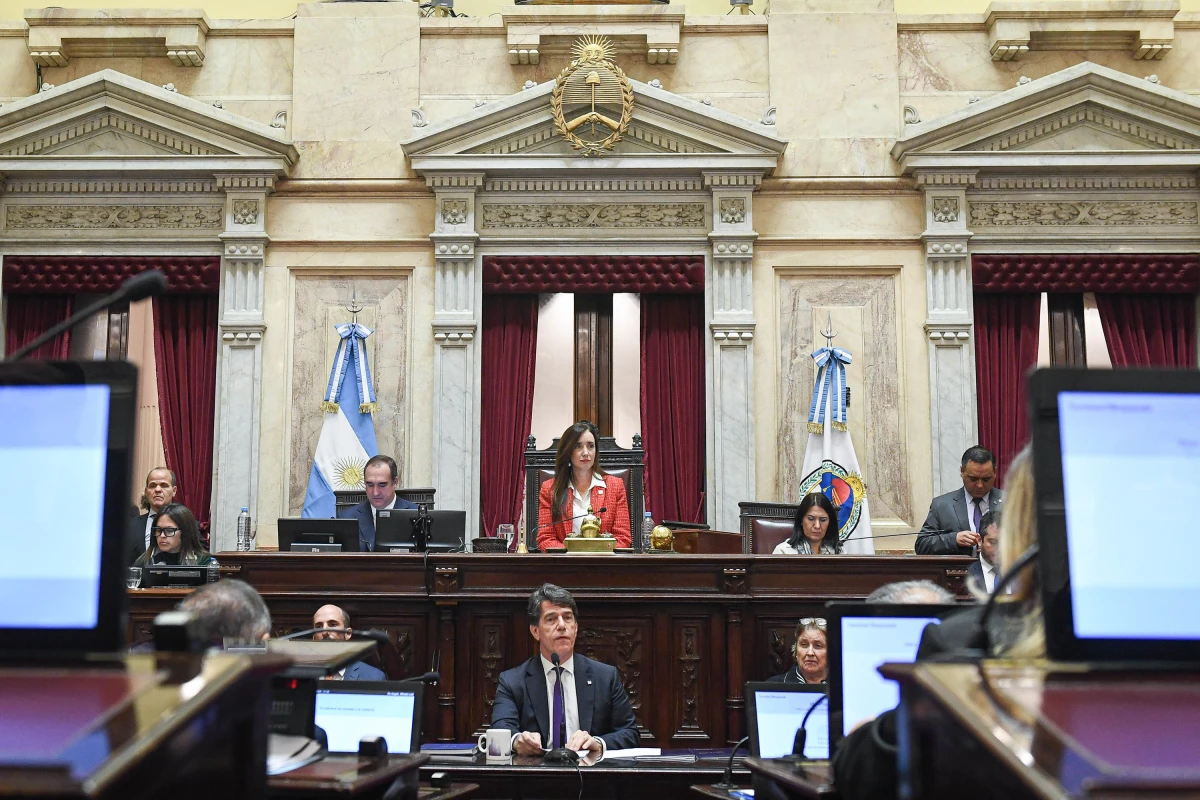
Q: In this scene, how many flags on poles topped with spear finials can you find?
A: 2